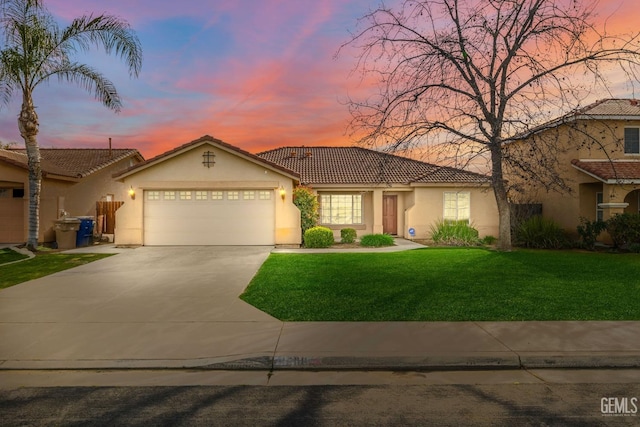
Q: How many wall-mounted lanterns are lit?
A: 2